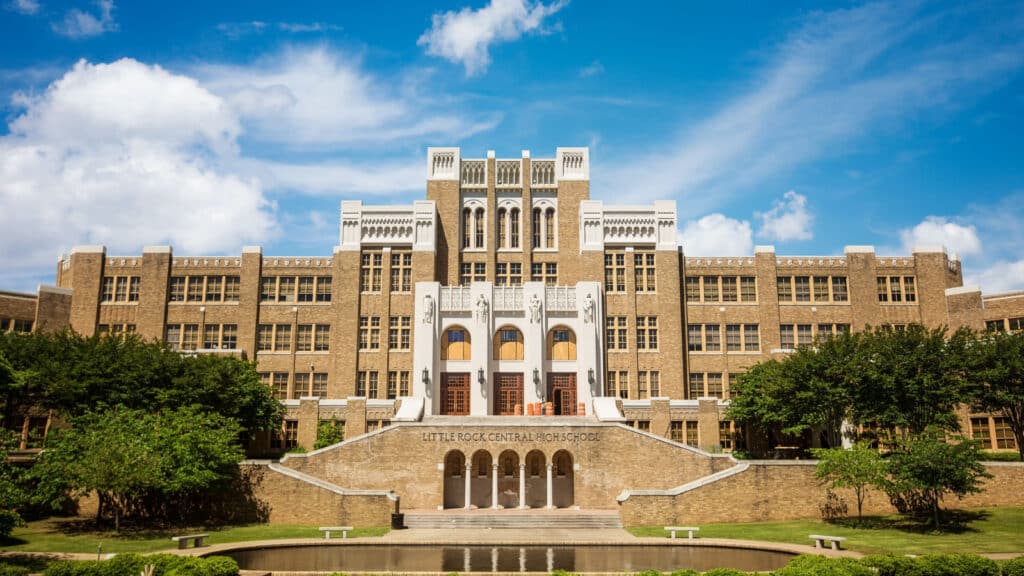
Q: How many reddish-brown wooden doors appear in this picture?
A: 3